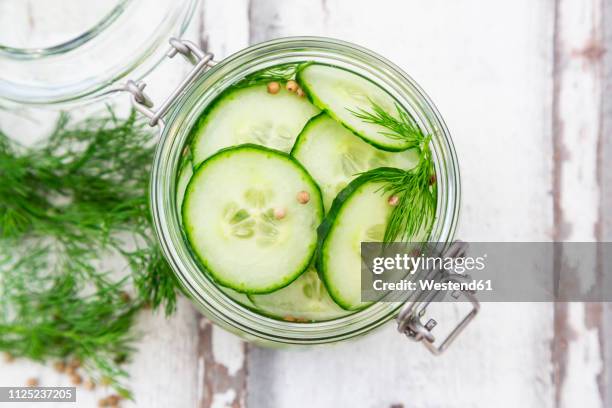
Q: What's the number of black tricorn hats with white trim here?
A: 0